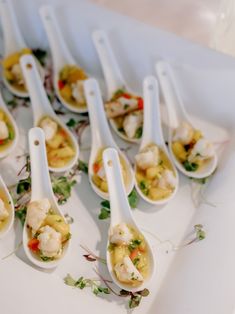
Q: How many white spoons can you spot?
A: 11